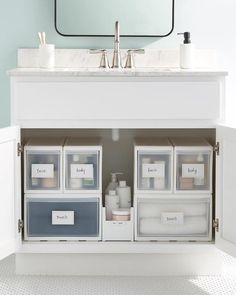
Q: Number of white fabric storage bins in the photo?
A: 0